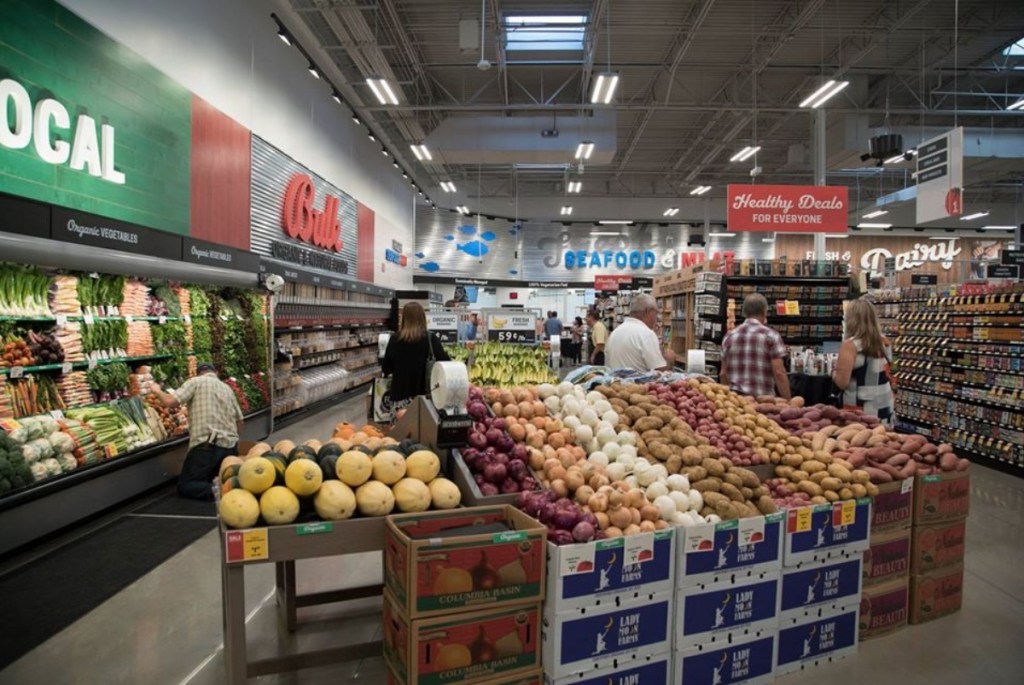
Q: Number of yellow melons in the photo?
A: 11